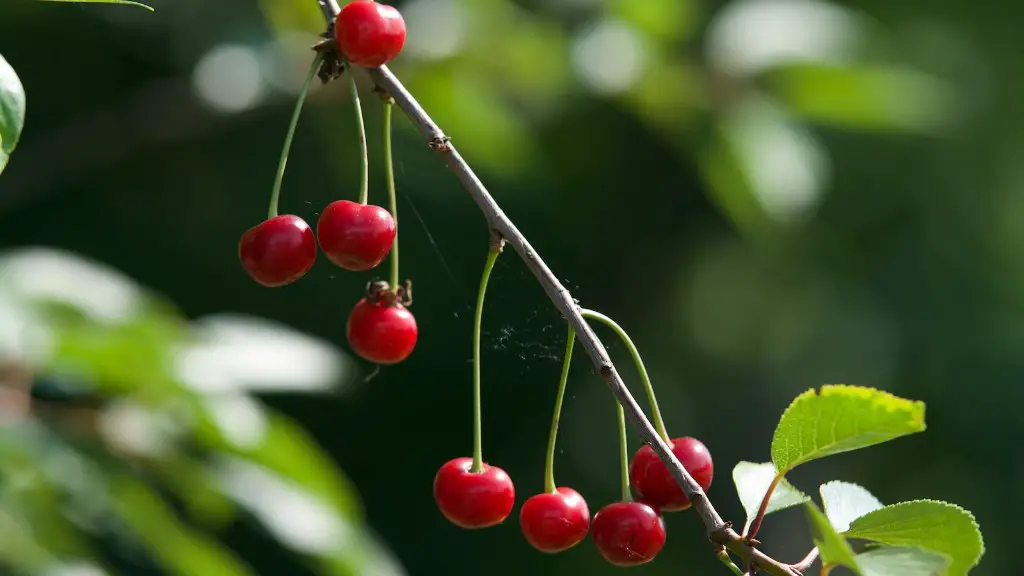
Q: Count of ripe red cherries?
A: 8